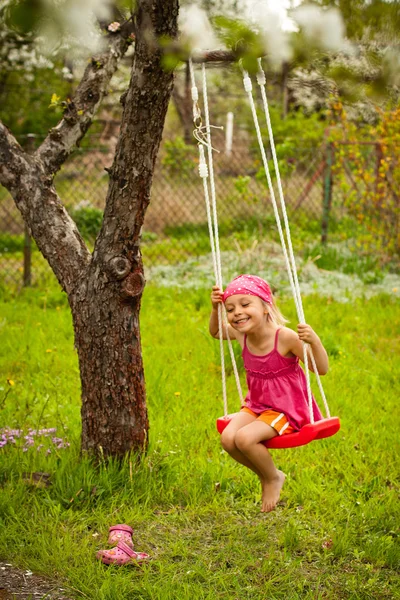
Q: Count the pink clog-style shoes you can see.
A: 2